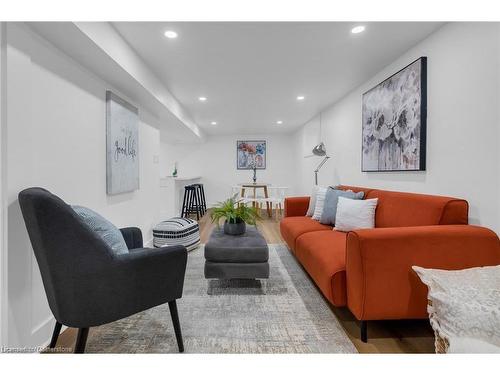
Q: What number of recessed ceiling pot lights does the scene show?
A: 6